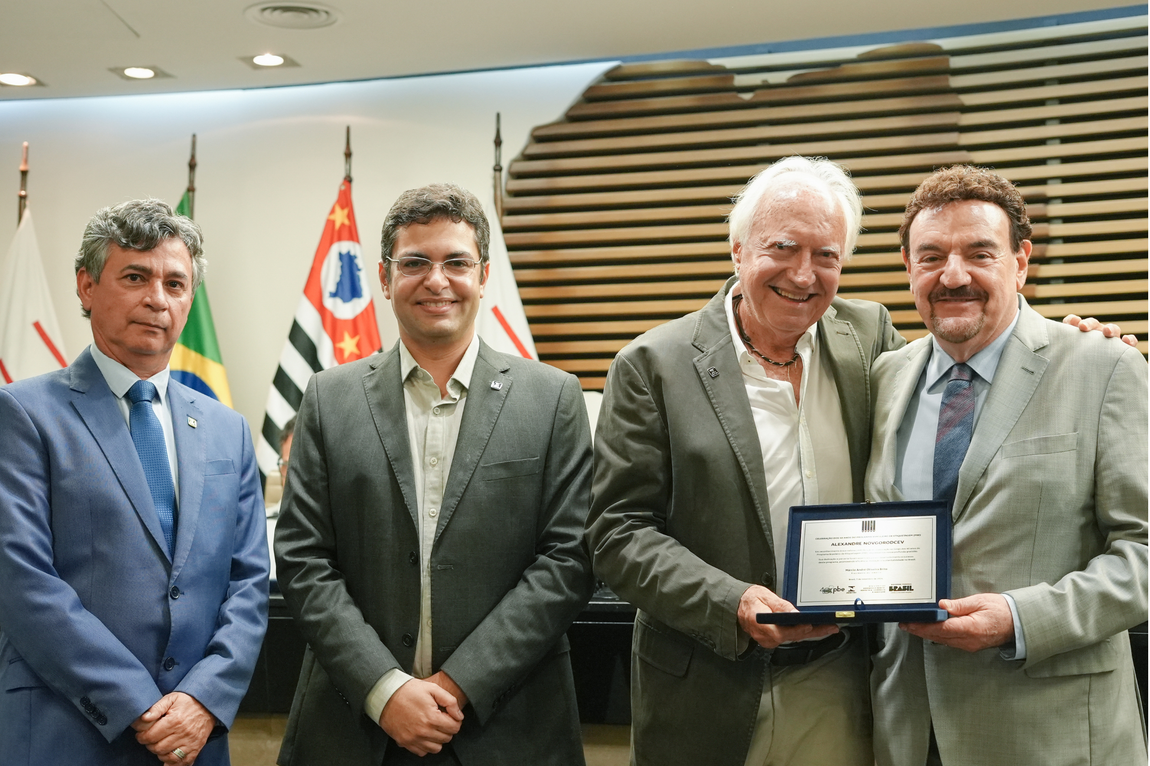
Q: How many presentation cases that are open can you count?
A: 1